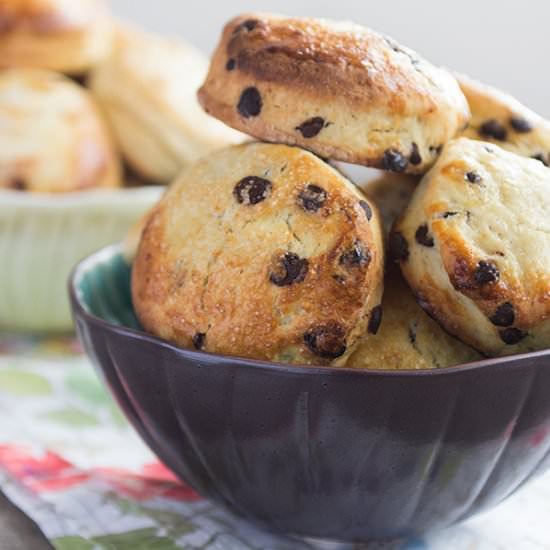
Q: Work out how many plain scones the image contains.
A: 3